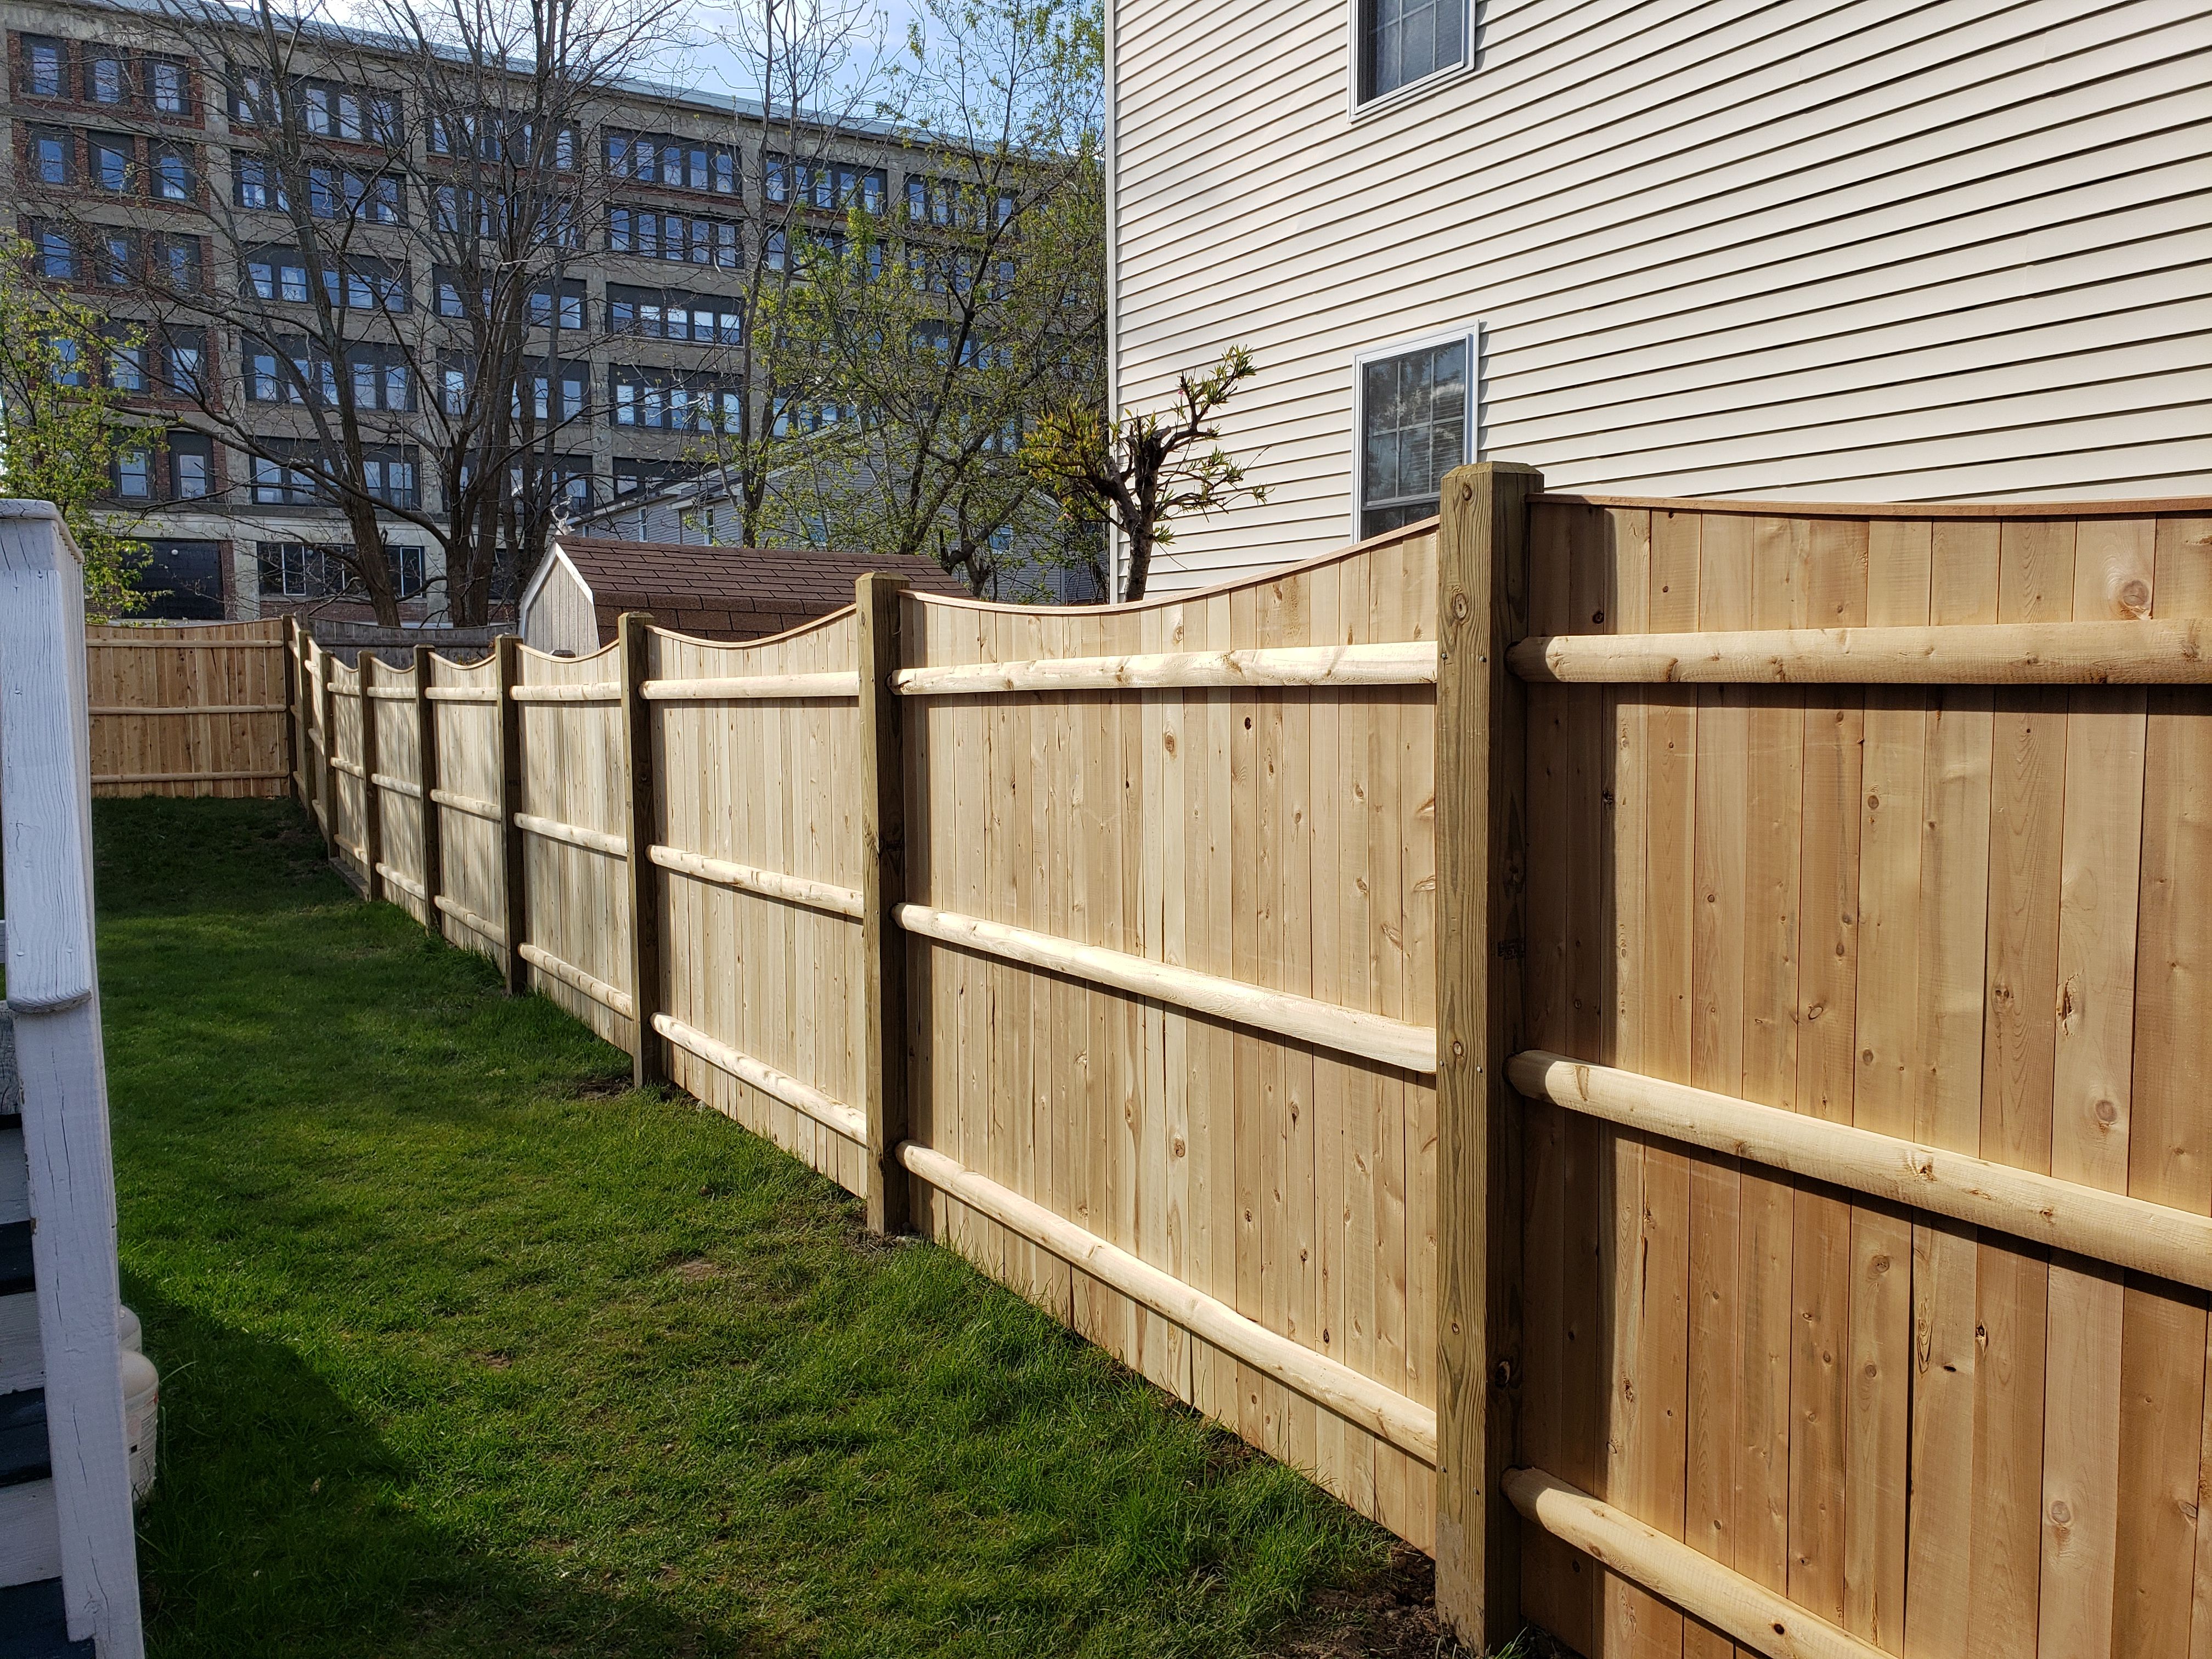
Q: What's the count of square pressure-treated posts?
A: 9